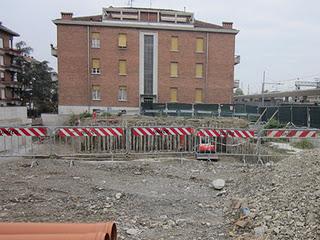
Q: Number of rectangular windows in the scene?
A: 12